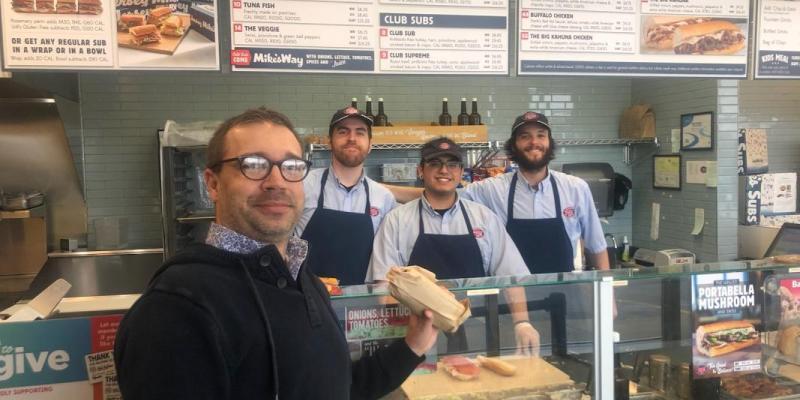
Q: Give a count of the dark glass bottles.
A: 6